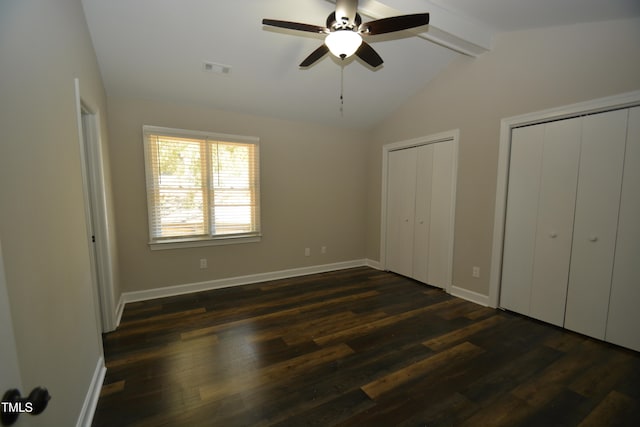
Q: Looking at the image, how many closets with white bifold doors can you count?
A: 2